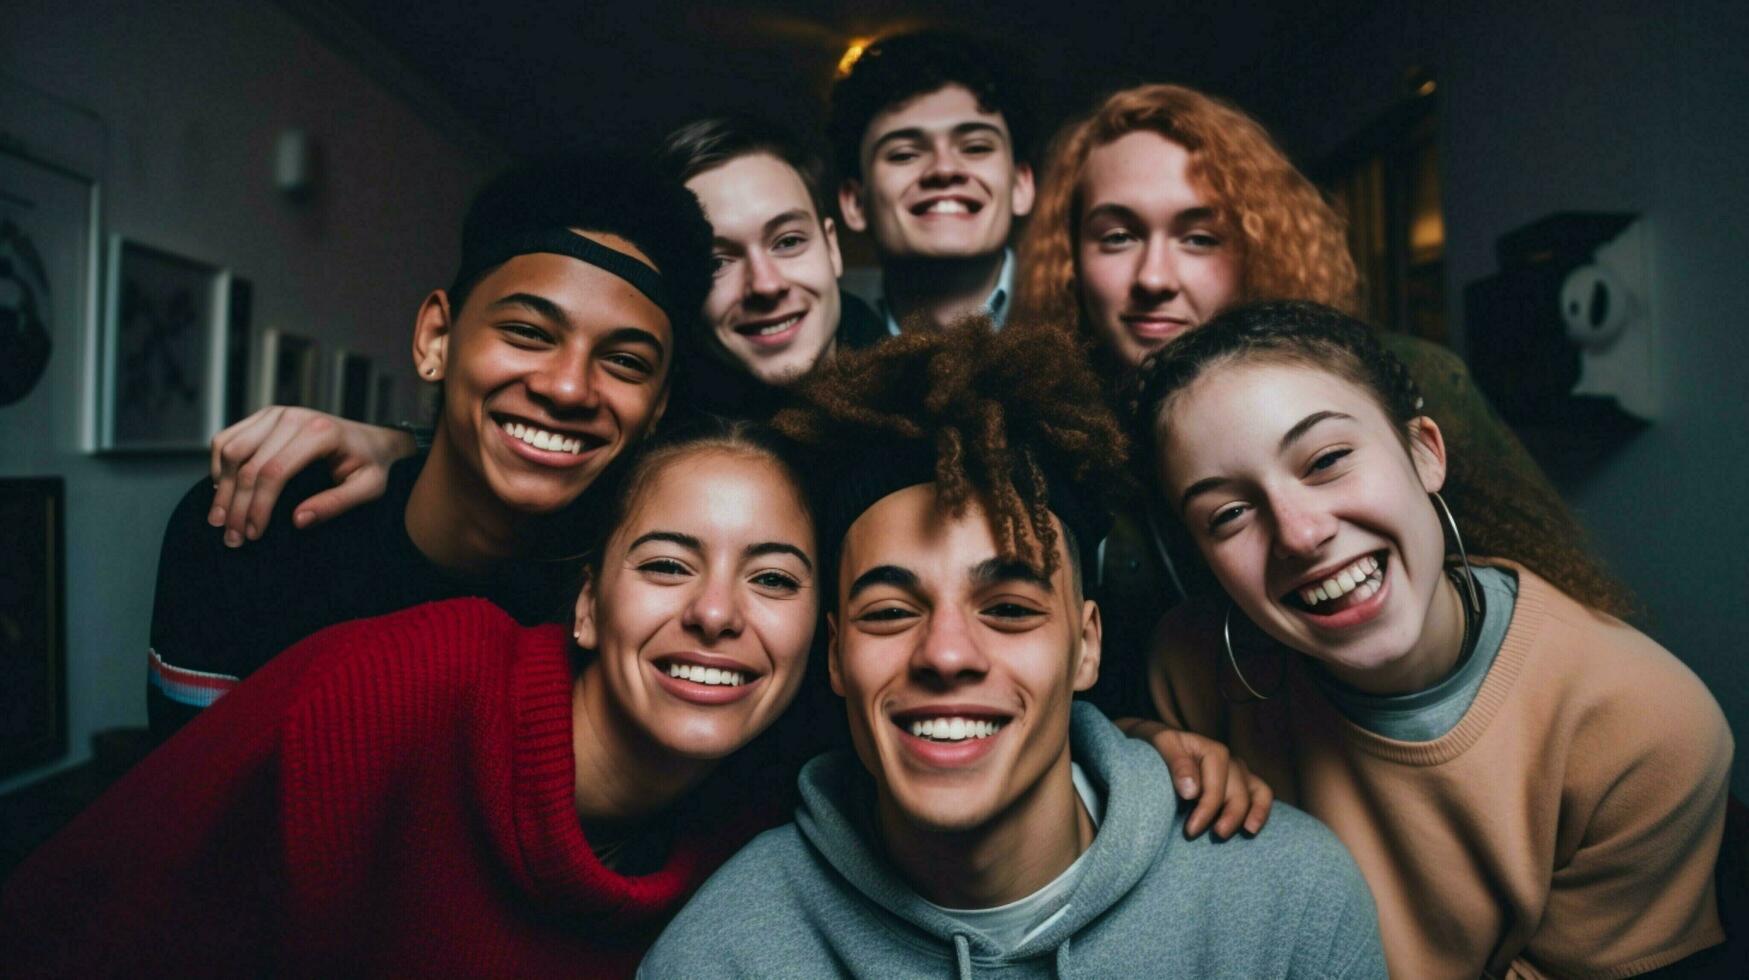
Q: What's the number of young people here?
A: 7